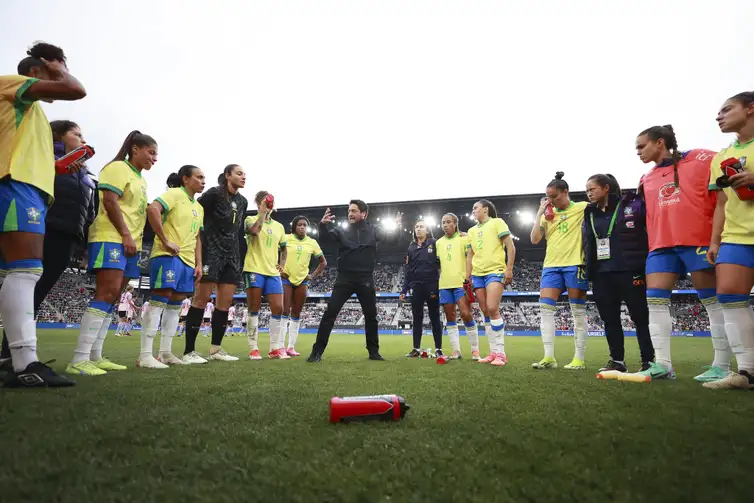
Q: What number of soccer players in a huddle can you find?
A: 11